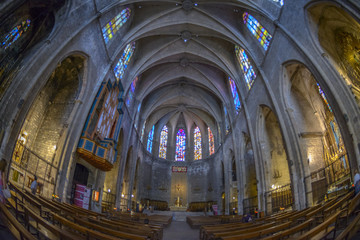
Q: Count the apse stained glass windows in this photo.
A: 5